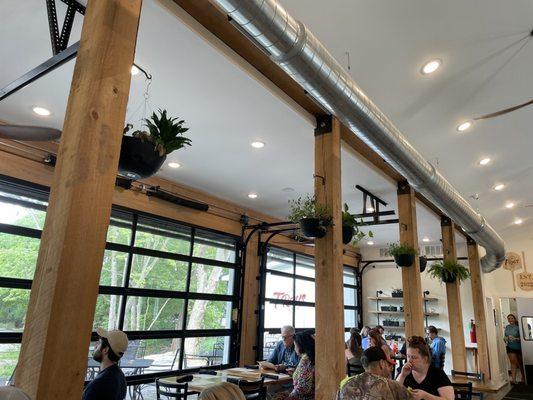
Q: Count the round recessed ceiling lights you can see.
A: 14